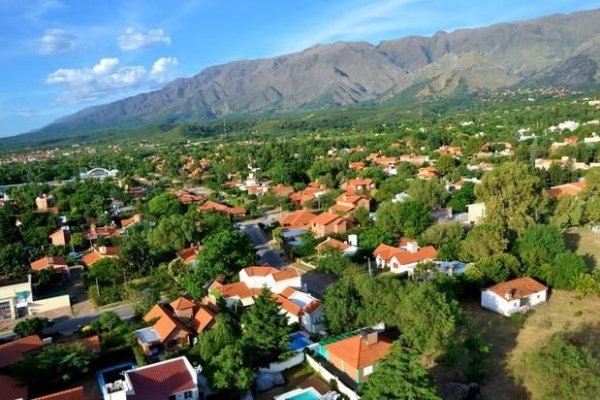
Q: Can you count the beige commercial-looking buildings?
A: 1